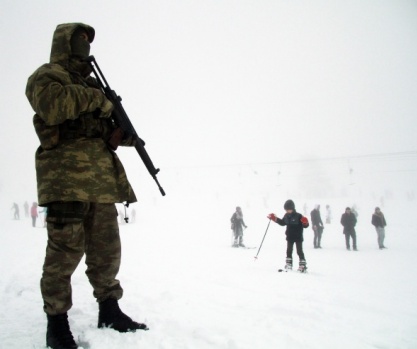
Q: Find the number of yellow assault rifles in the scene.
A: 0